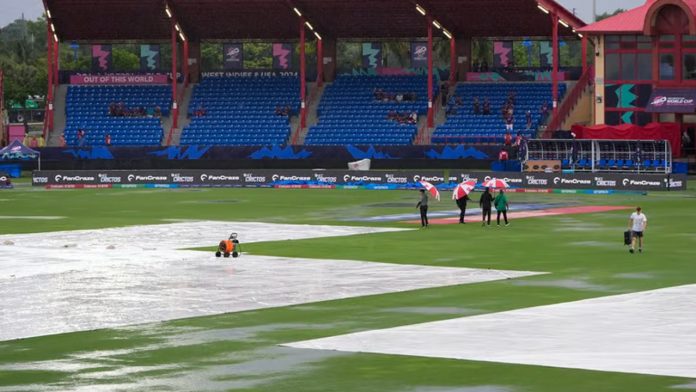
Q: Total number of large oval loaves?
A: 0